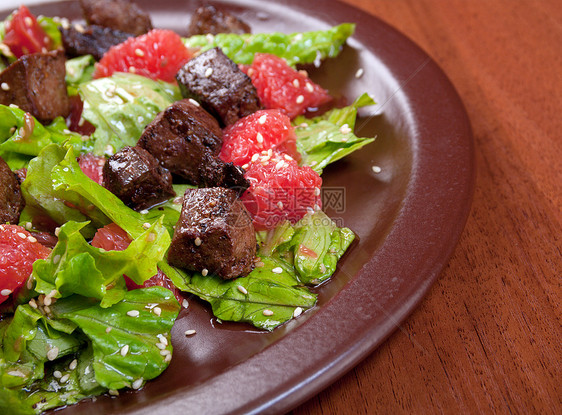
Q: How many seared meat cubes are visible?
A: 9